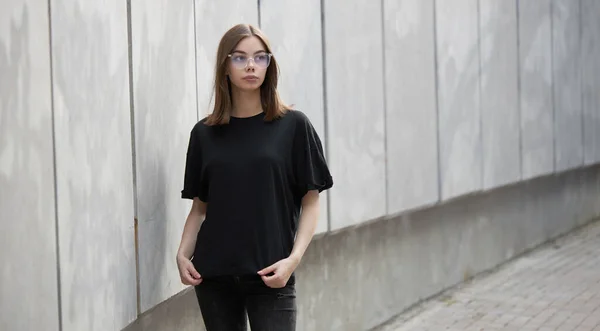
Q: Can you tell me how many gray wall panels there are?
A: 12